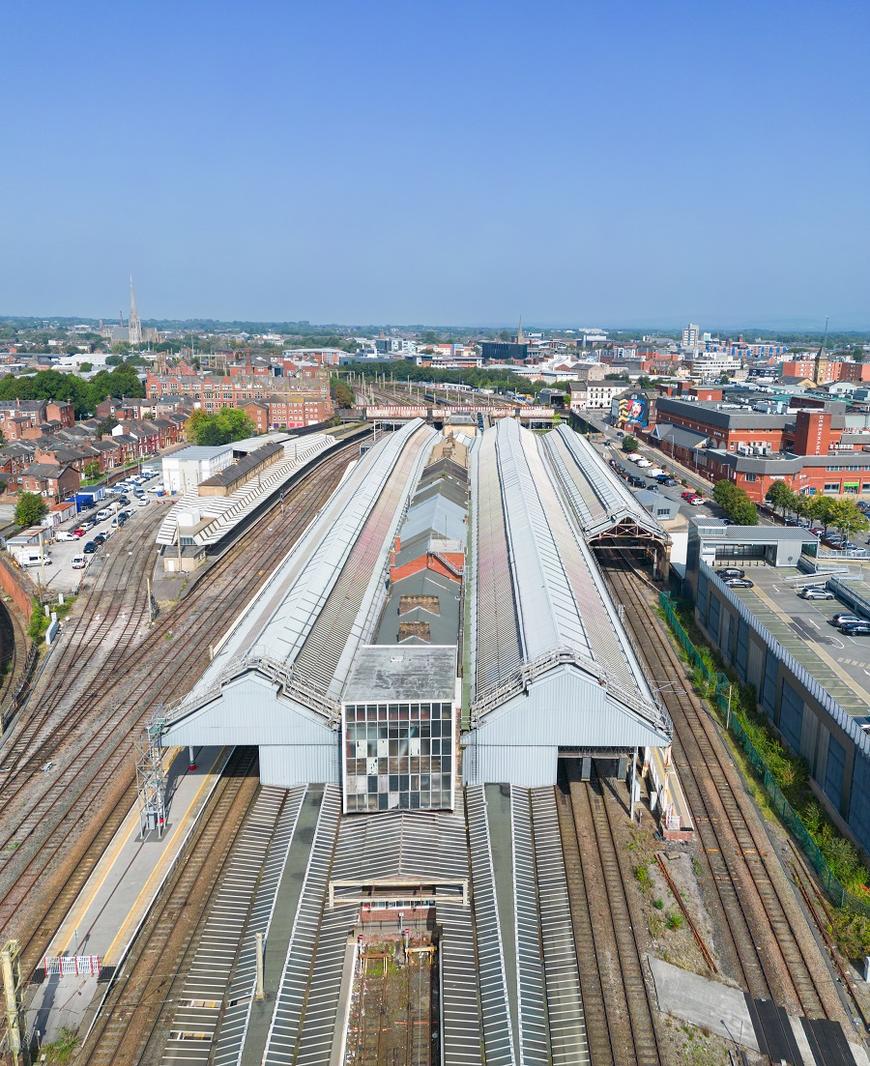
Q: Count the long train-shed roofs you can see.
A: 3